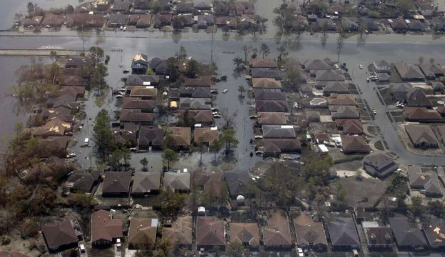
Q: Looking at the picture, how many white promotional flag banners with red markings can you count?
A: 0